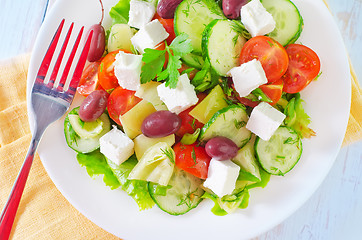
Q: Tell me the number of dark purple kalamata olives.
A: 6